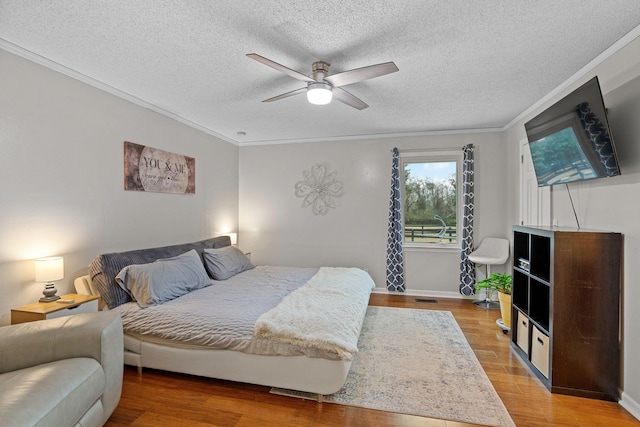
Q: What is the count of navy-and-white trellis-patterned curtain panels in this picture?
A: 2